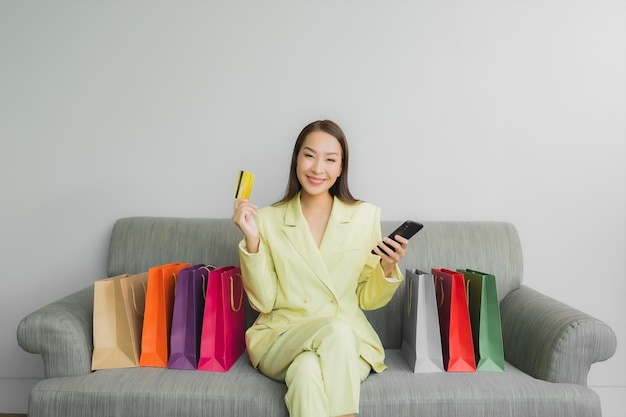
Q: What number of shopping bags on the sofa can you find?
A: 7